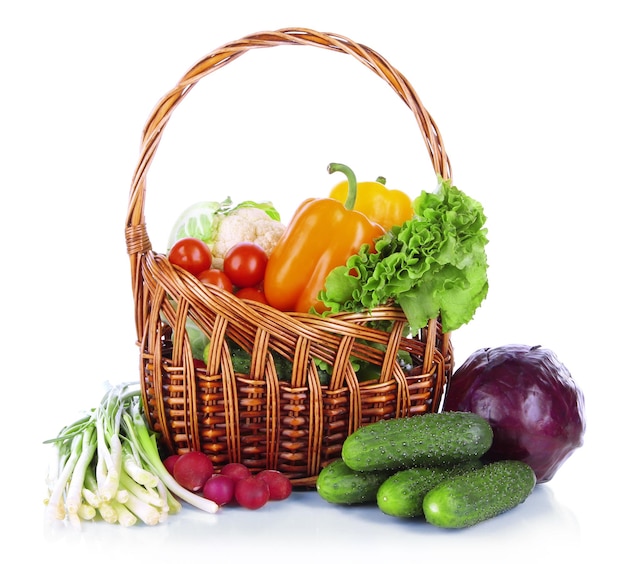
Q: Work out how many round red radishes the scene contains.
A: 6